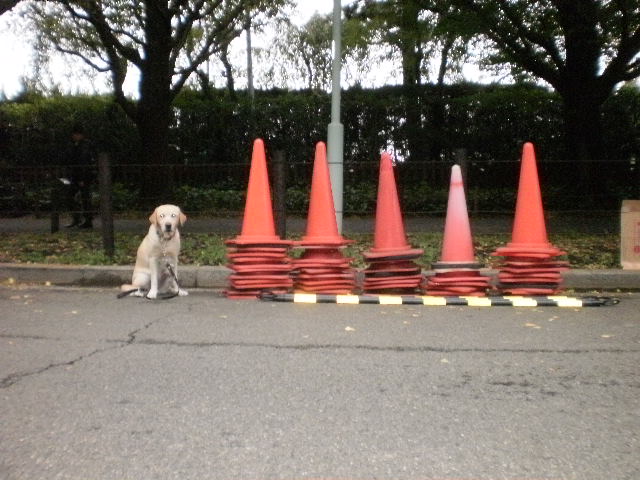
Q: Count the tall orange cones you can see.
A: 5